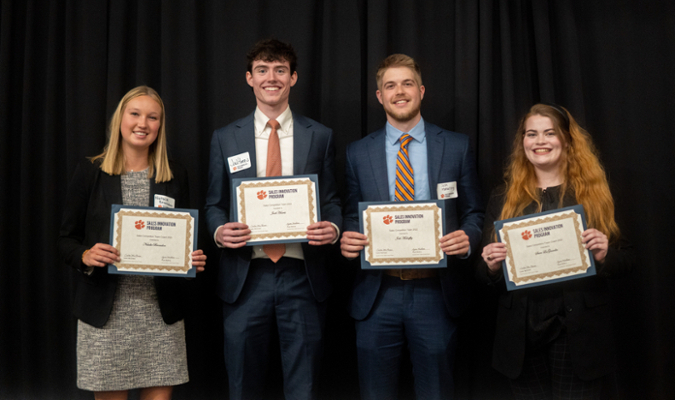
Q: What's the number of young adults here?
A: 4